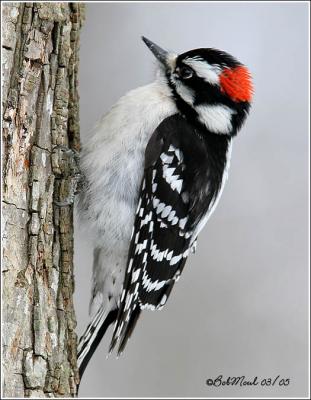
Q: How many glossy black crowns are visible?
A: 1